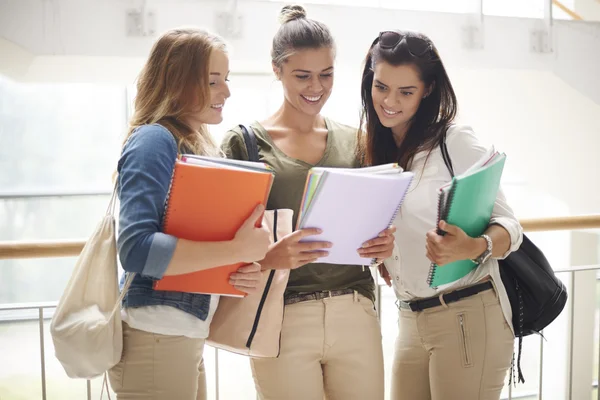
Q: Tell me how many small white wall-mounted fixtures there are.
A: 4